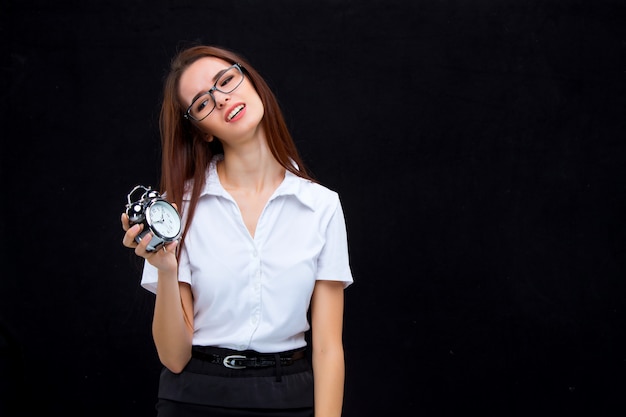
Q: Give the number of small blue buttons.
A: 0